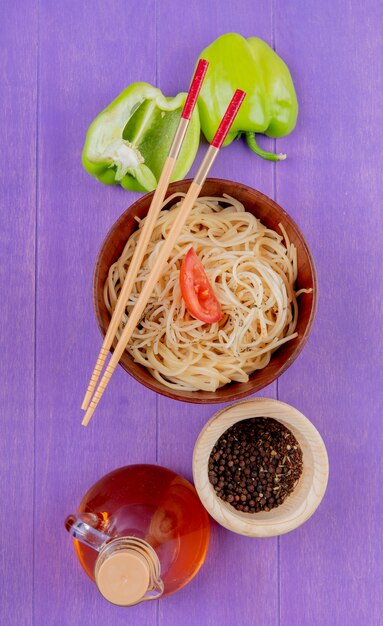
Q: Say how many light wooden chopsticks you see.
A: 2